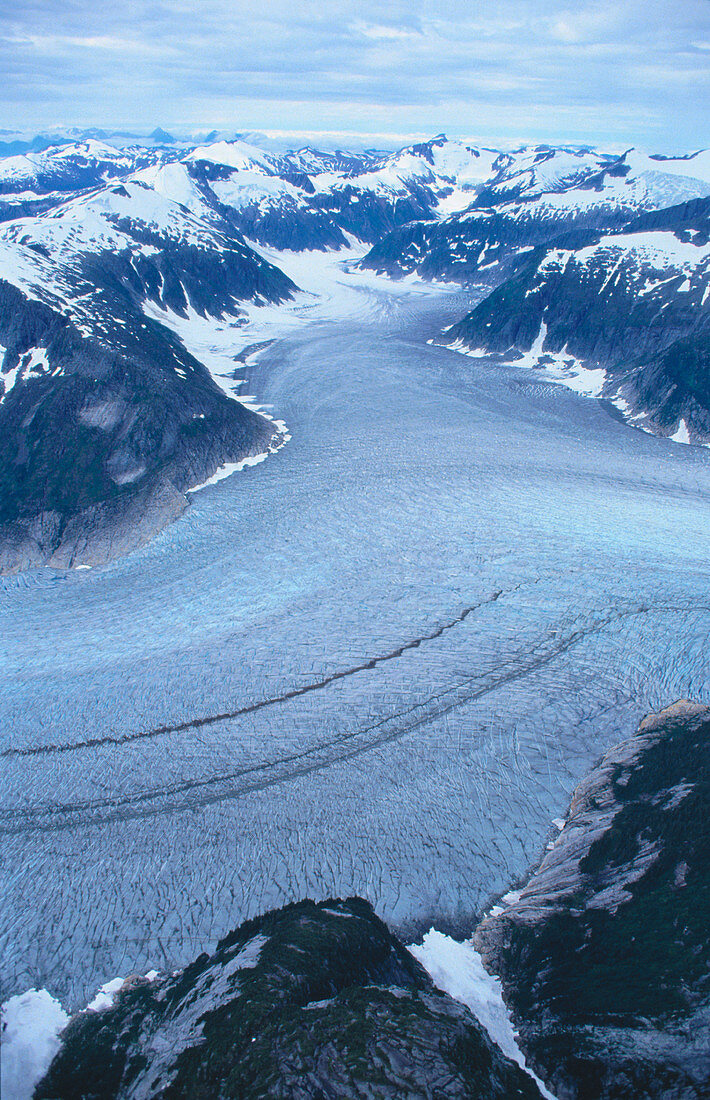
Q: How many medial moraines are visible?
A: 2